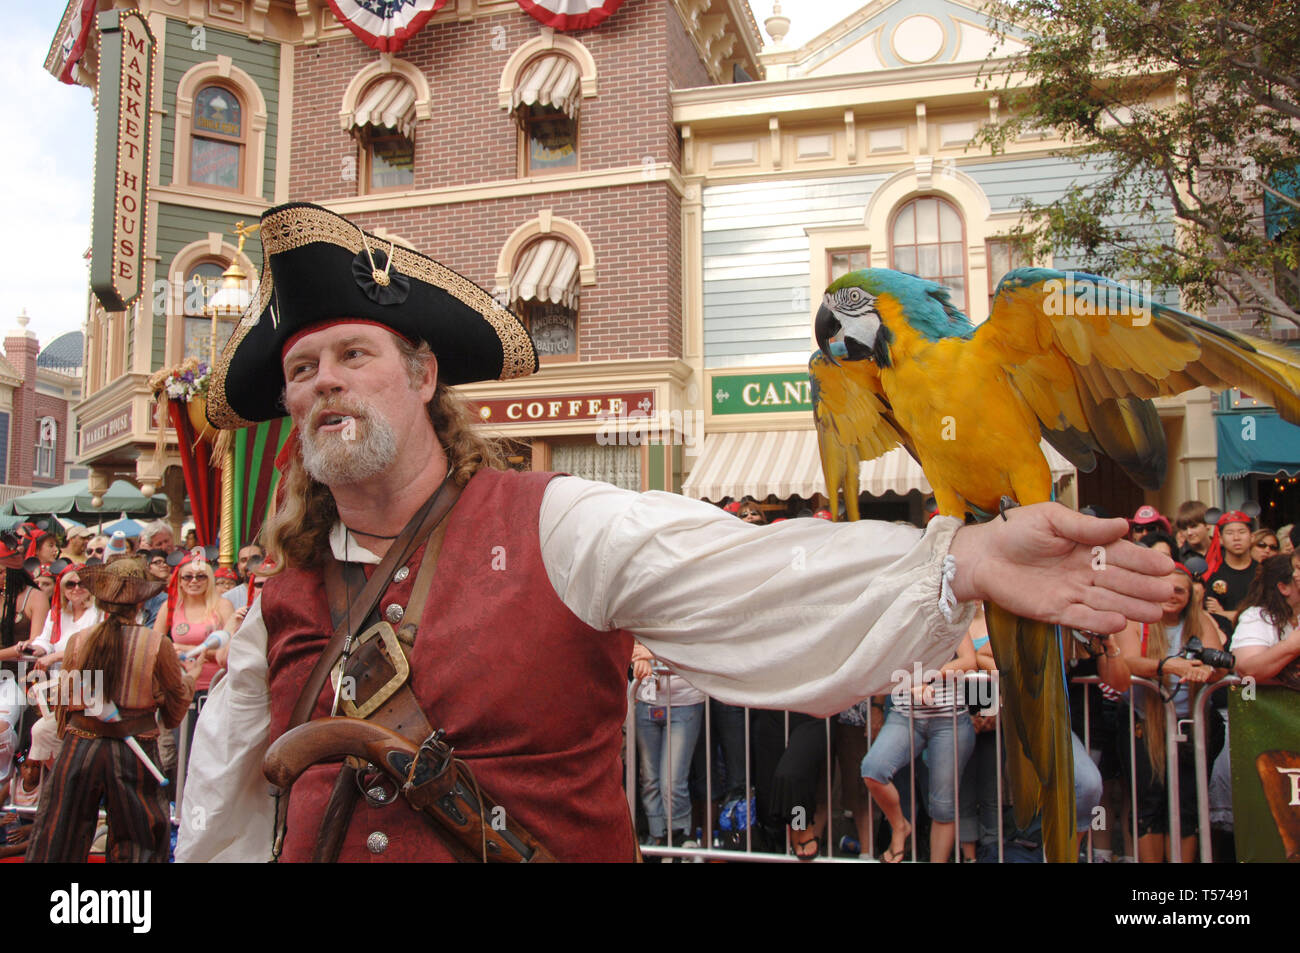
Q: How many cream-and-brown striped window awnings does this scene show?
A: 3